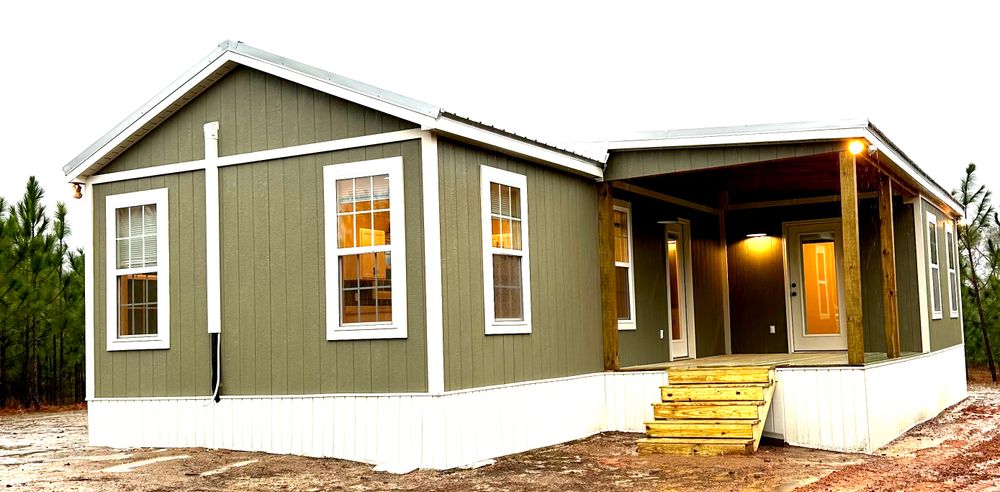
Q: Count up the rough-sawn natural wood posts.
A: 3